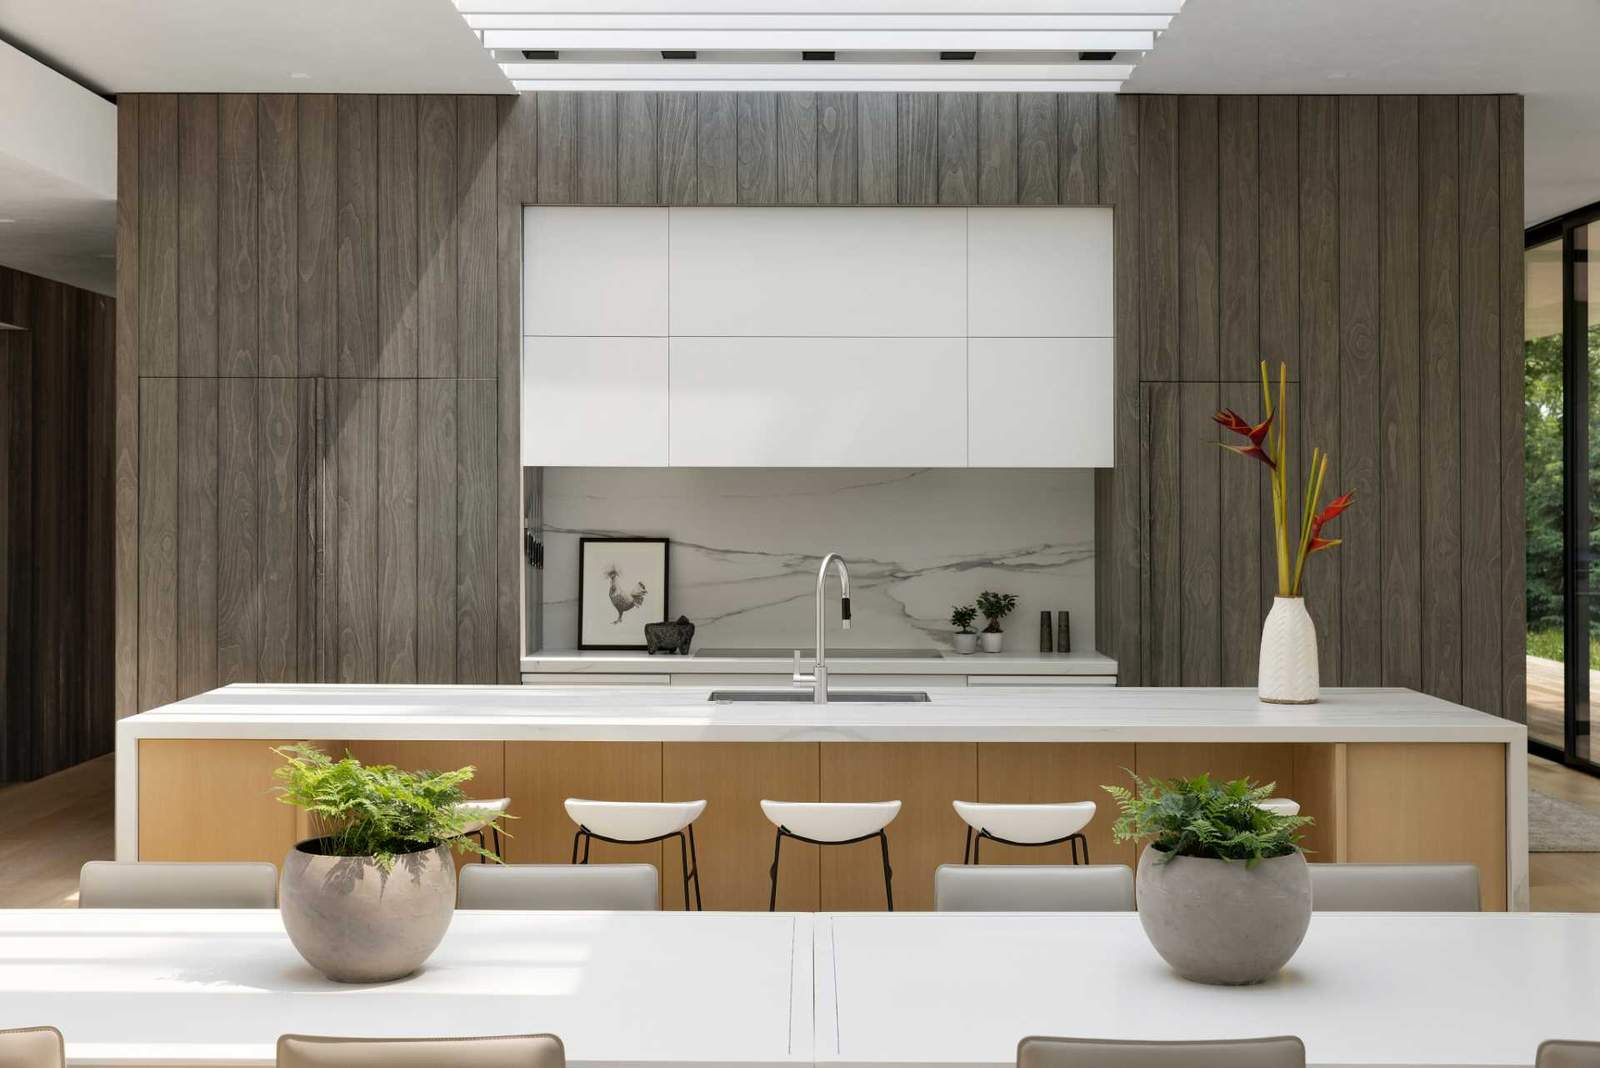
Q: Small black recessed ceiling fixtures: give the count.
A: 5